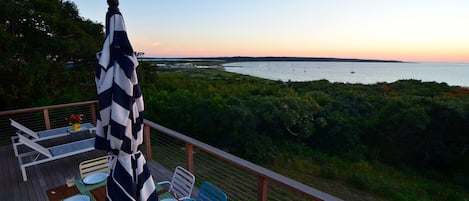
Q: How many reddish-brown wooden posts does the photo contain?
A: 5